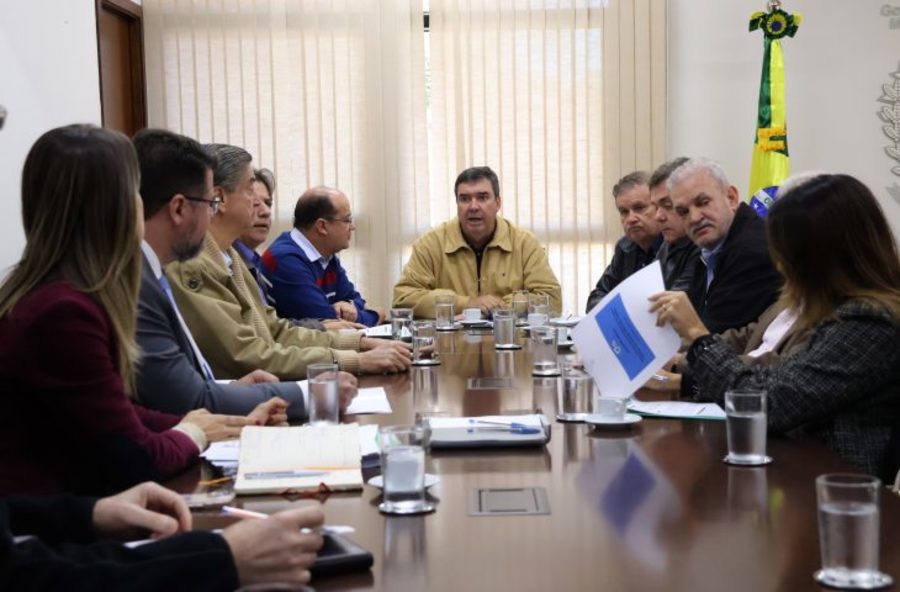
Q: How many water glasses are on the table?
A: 12